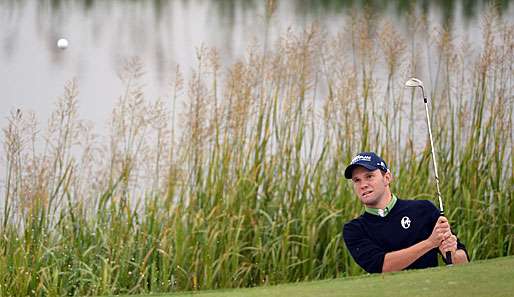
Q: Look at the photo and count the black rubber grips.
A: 1